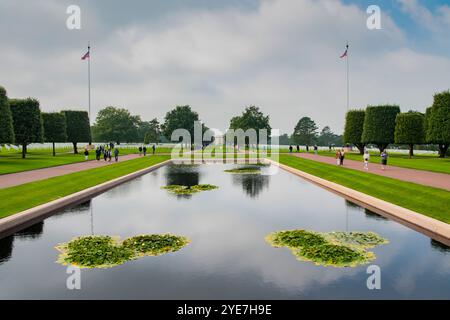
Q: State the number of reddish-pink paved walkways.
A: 2